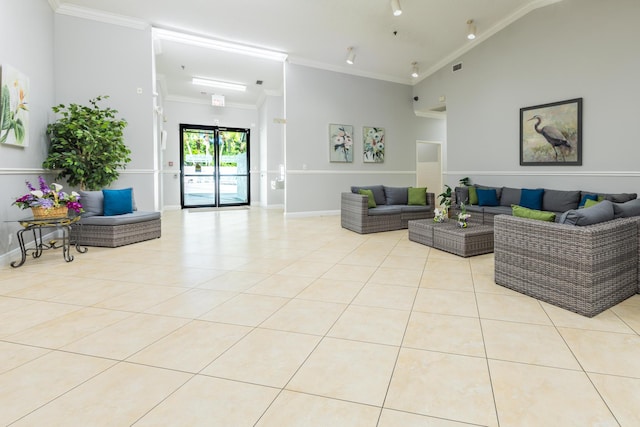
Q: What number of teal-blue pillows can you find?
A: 4